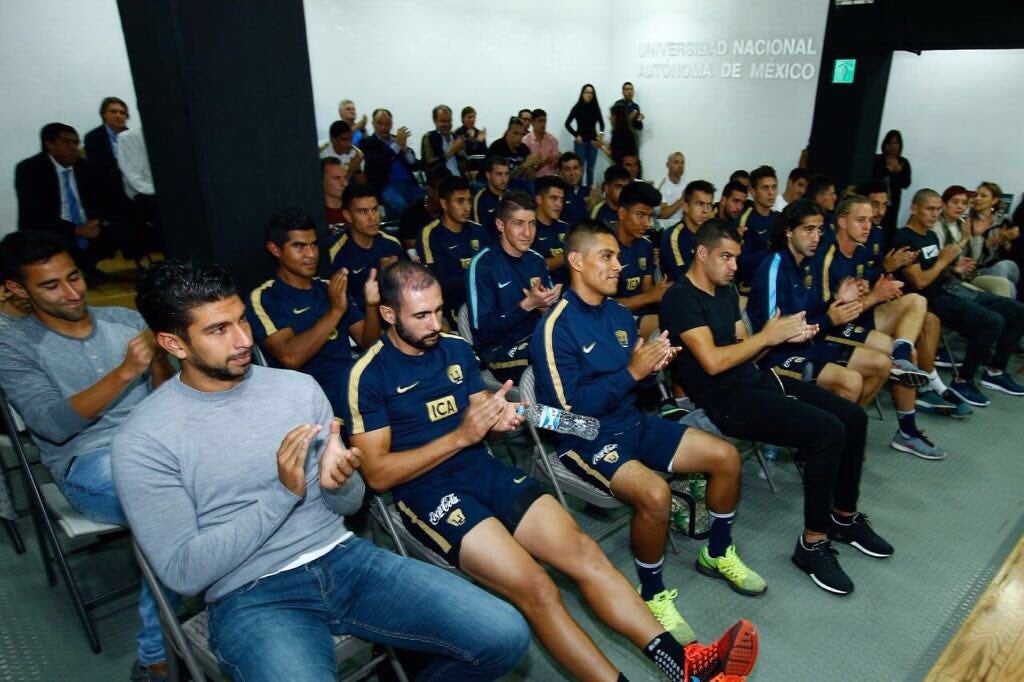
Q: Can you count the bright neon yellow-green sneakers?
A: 2